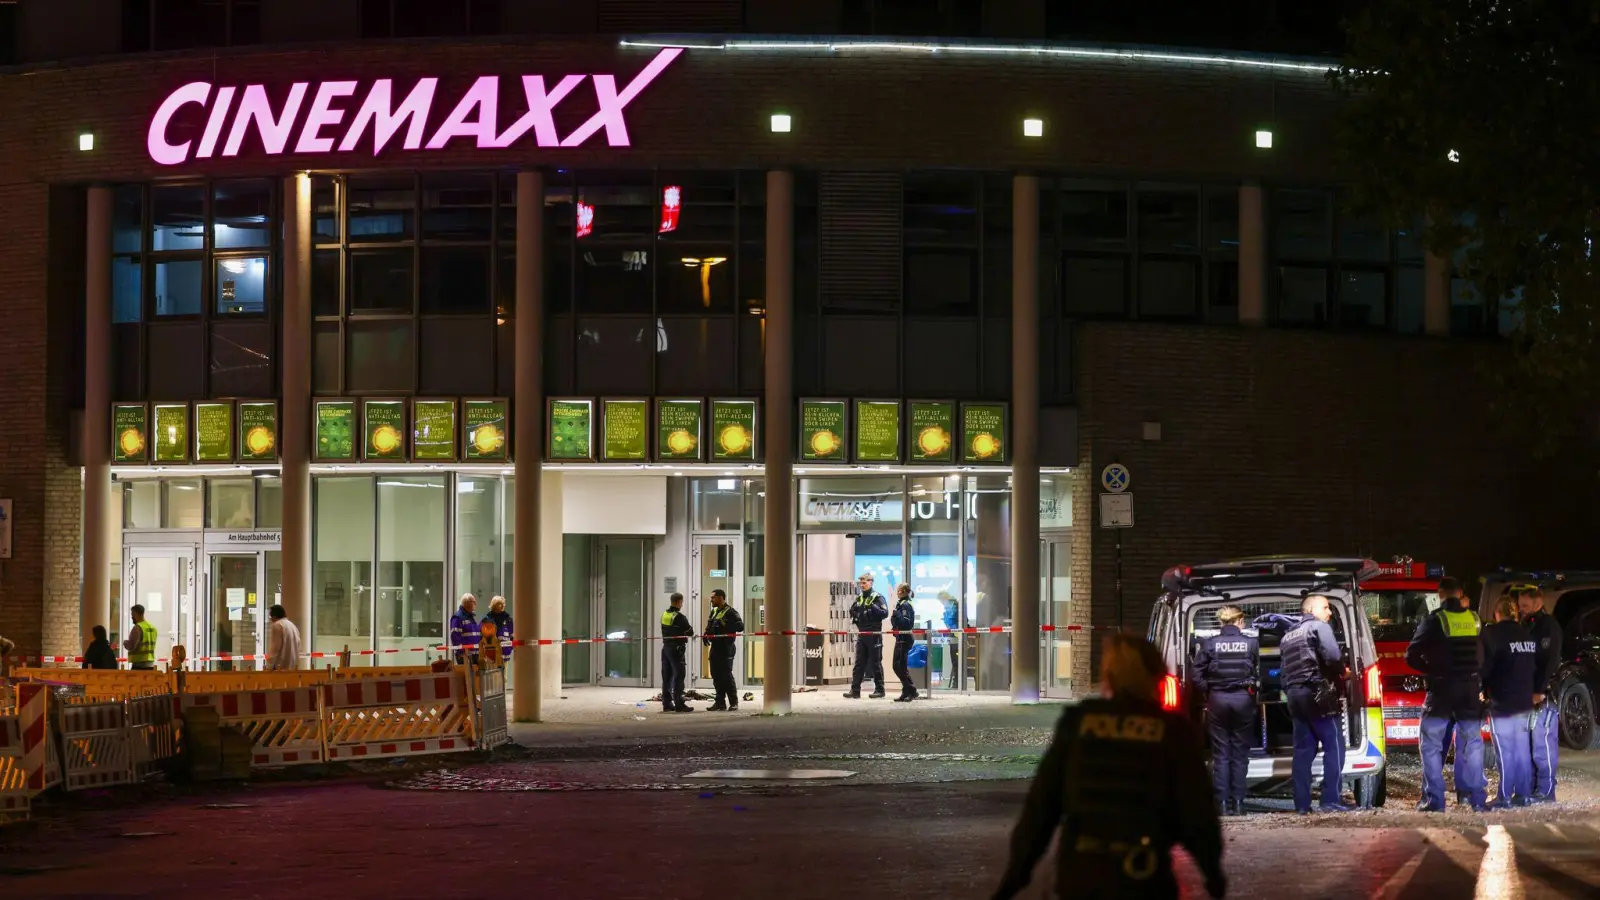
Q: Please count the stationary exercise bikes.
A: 0